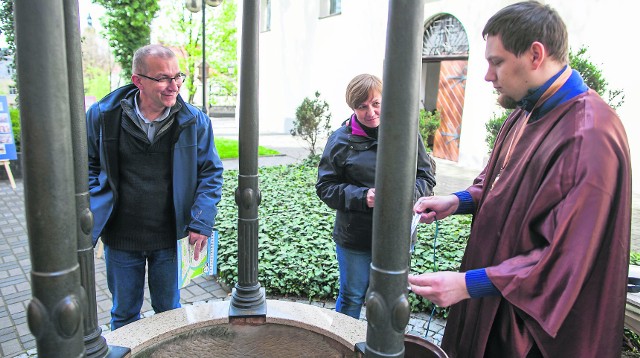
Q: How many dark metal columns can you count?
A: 4